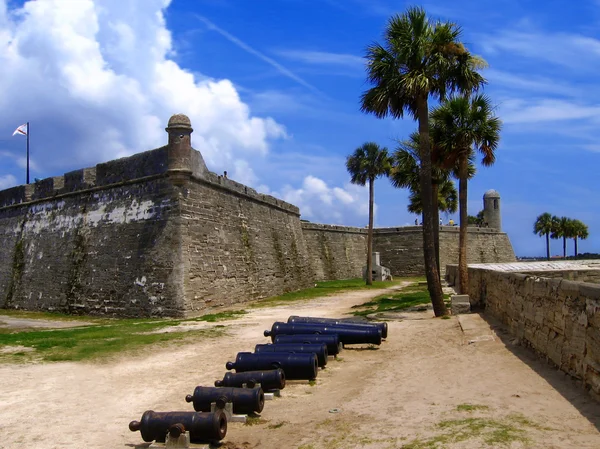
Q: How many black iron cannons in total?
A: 8